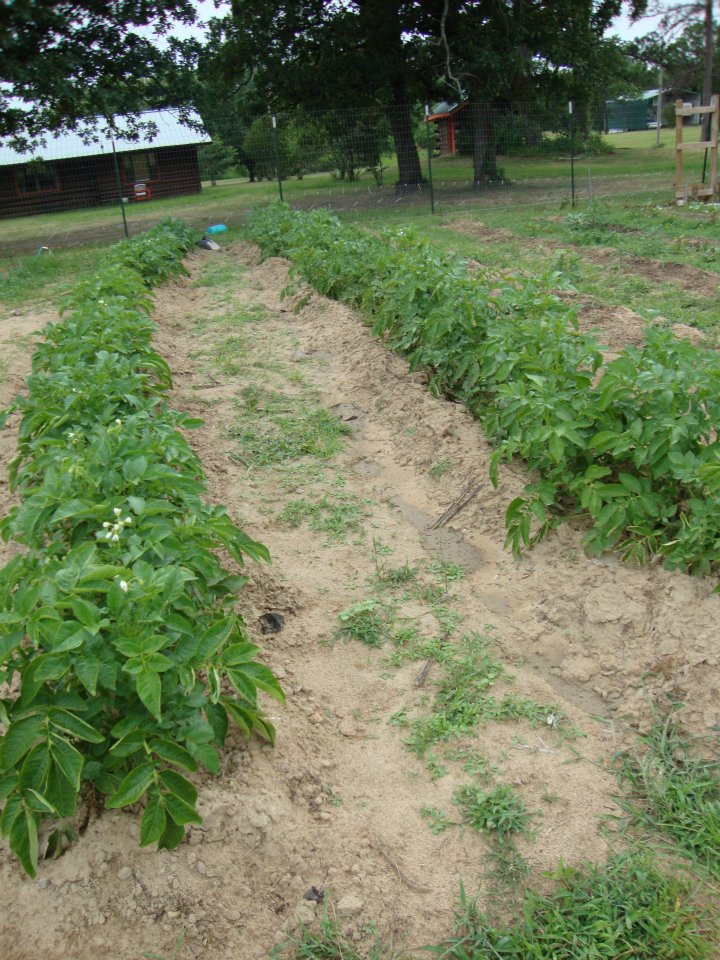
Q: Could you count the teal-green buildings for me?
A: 1